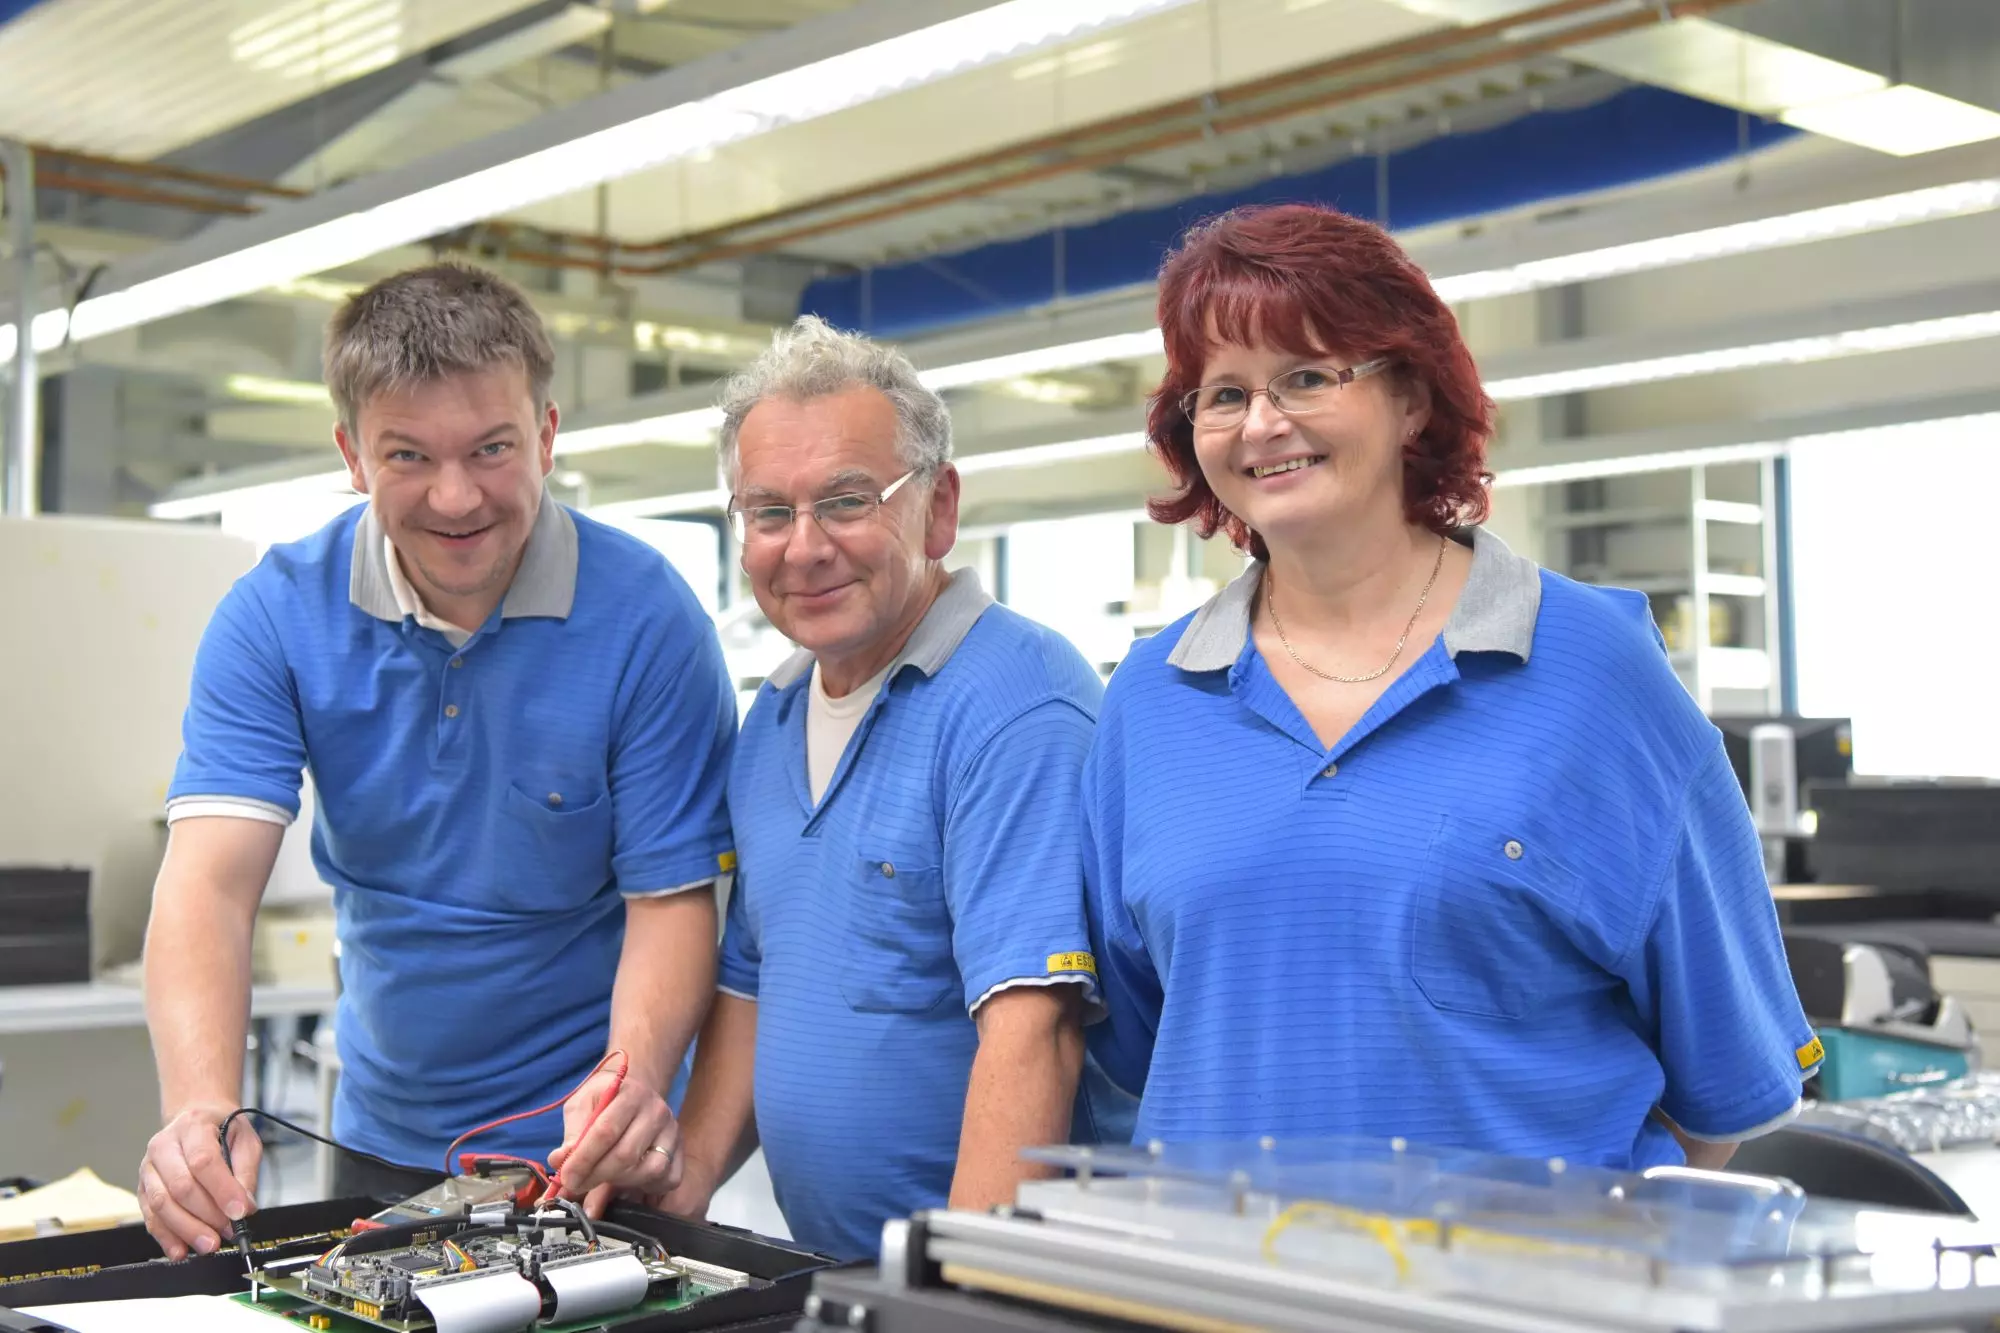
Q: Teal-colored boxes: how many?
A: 1